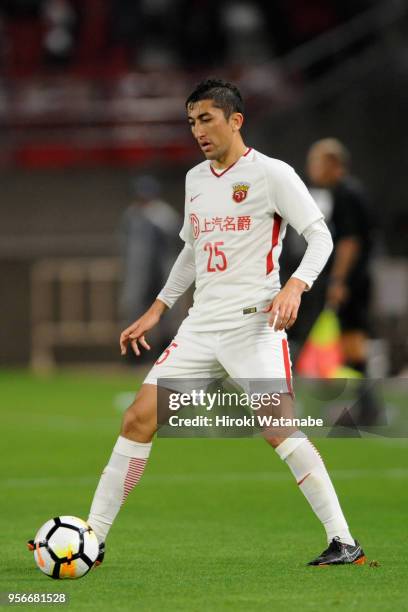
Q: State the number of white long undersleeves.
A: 2